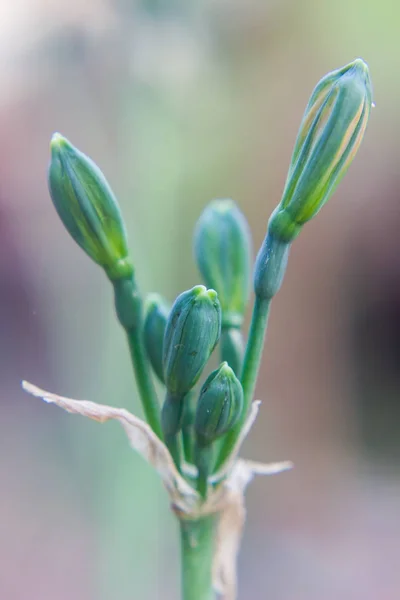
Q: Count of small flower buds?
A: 6